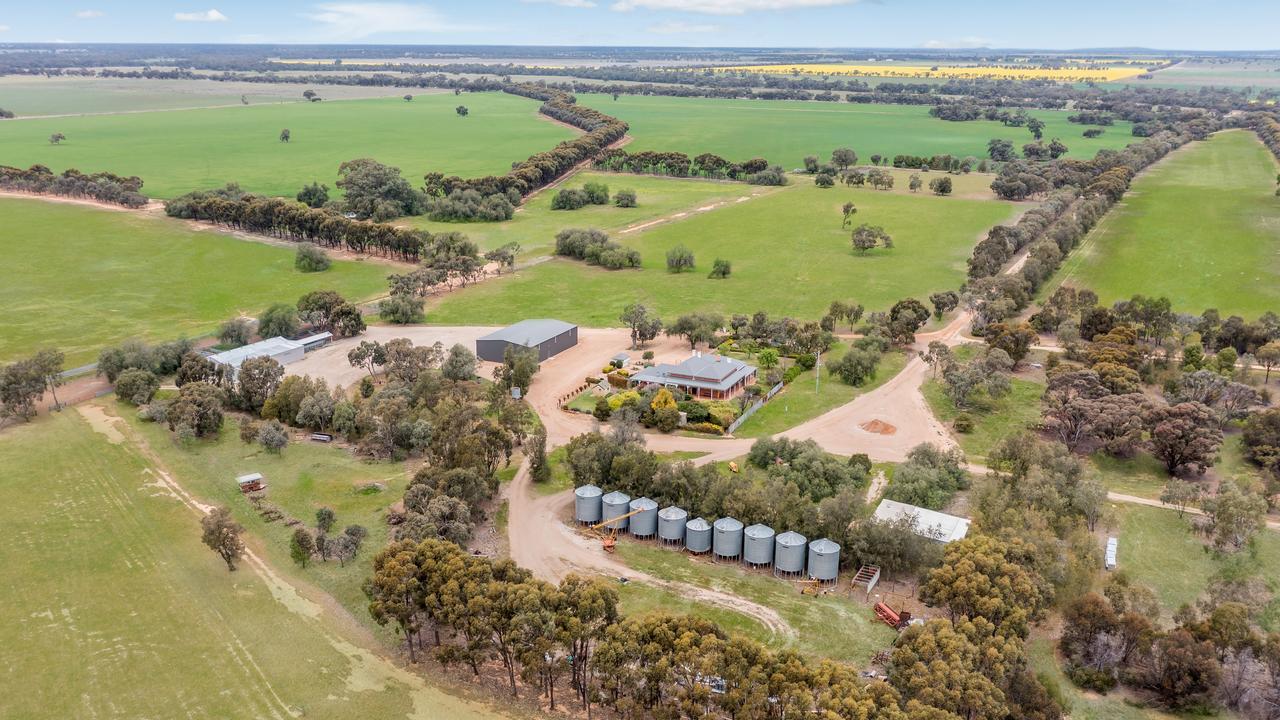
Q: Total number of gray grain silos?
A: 9